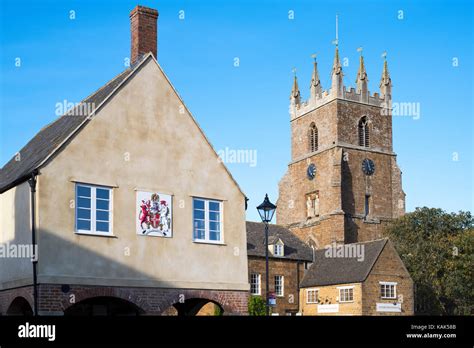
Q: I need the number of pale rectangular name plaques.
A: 2